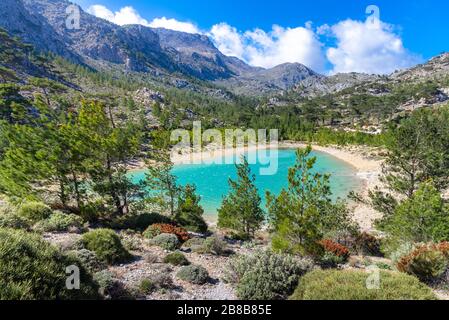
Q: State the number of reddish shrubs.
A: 3